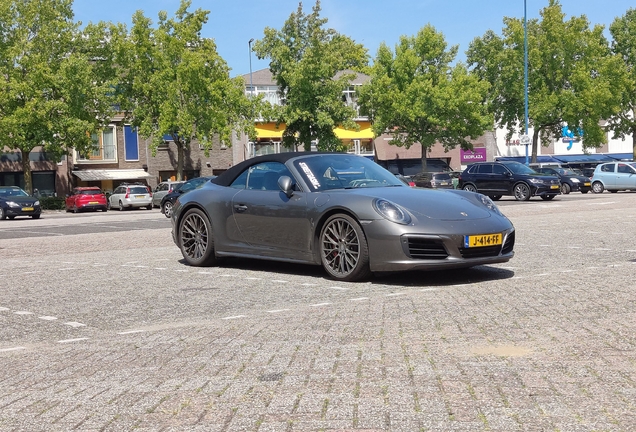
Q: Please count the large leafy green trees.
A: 6